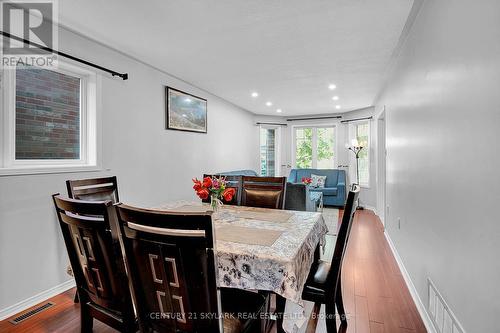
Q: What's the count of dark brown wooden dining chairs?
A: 6